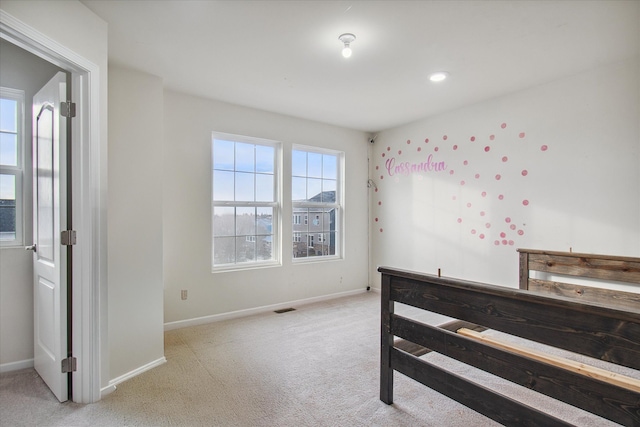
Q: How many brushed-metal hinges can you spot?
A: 3